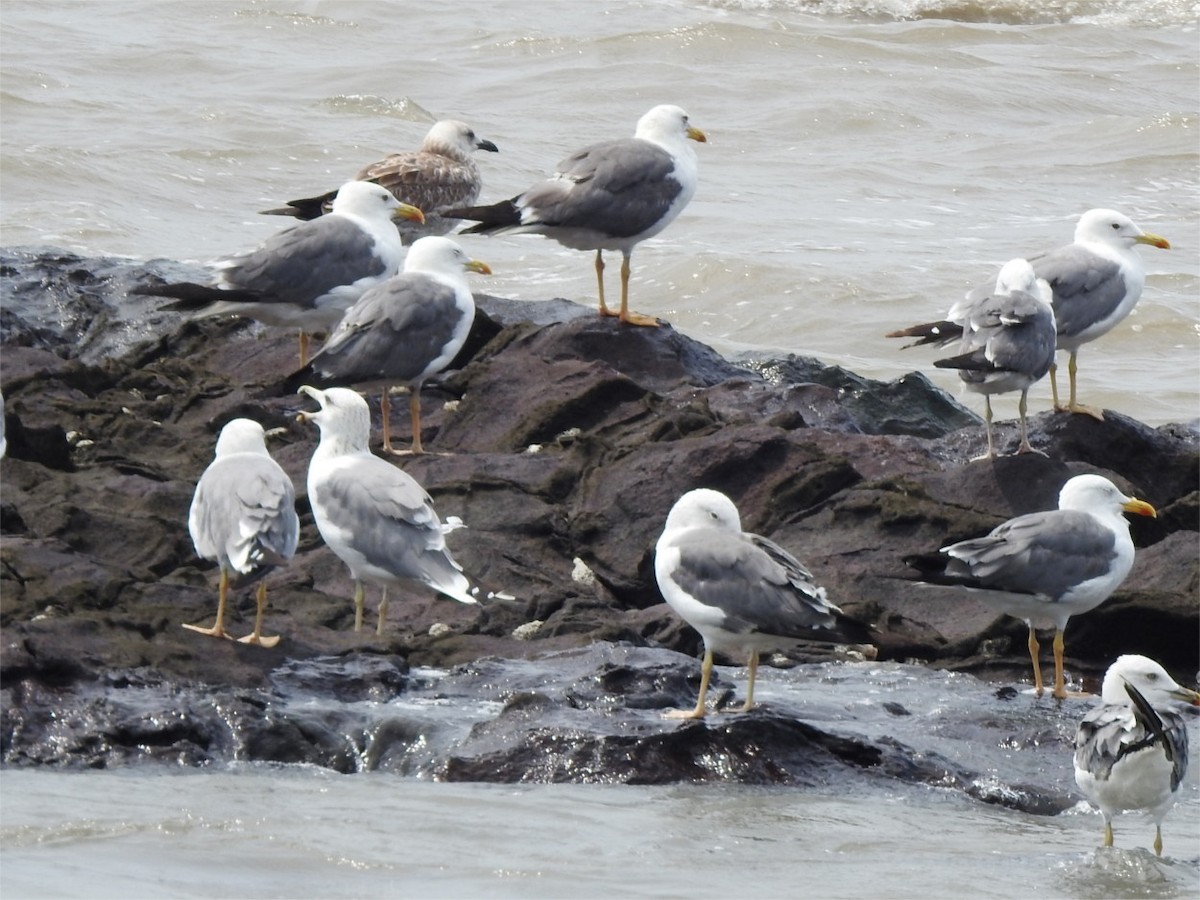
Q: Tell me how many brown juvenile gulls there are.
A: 1